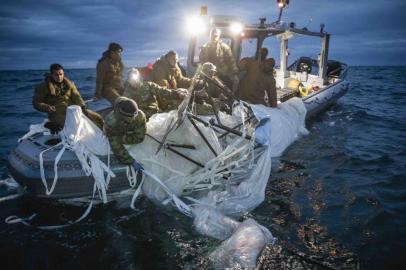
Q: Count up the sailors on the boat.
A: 9